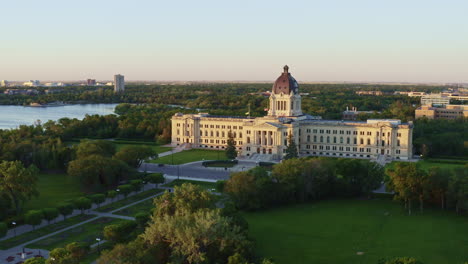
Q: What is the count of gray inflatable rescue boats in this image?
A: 0